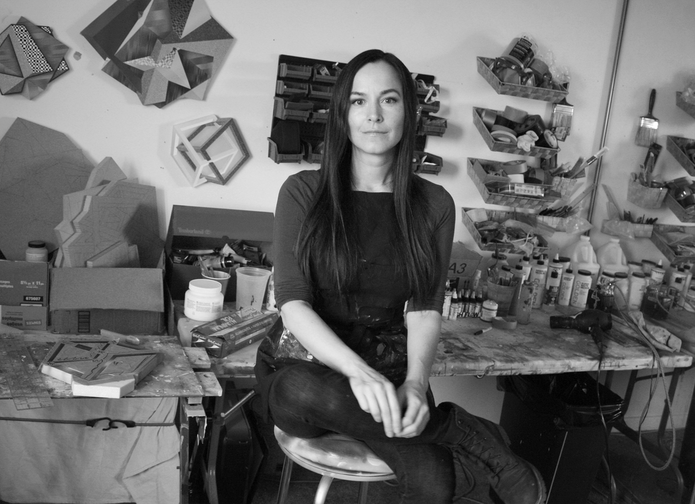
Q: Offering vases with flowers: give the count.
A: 0